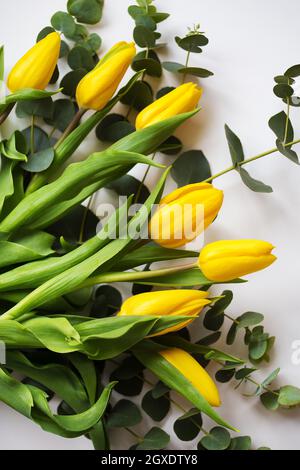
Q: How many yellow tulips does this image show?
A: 7